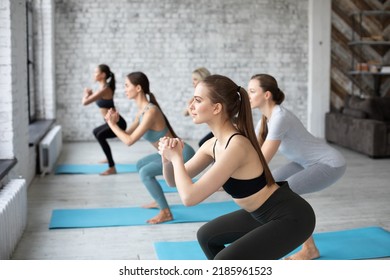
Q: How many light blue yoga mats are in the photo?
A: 4